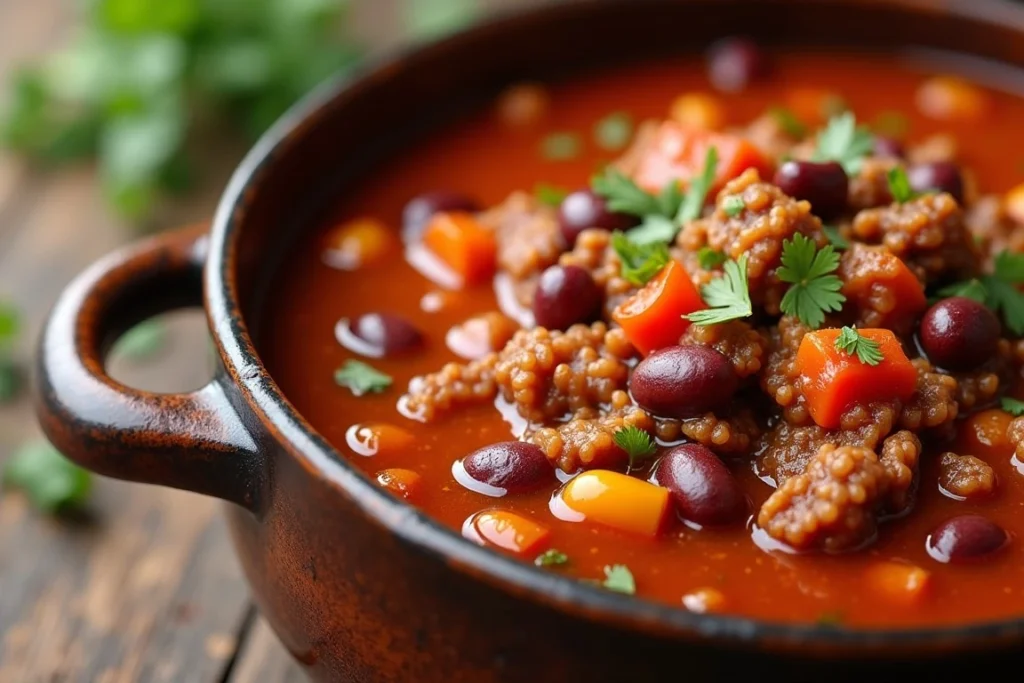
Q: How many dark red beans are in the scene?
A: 13